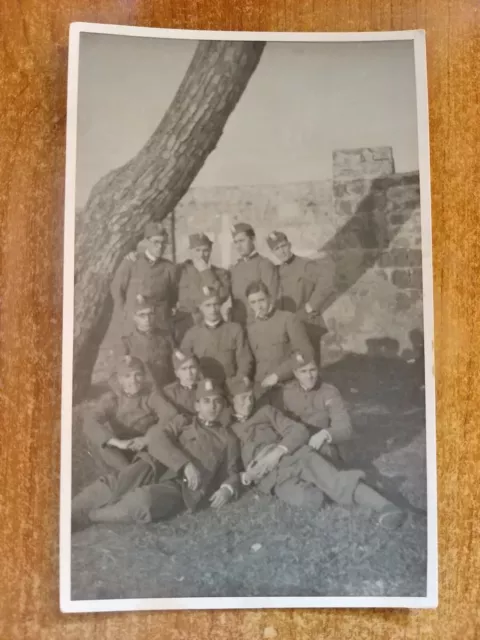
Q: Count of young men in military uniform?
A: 12